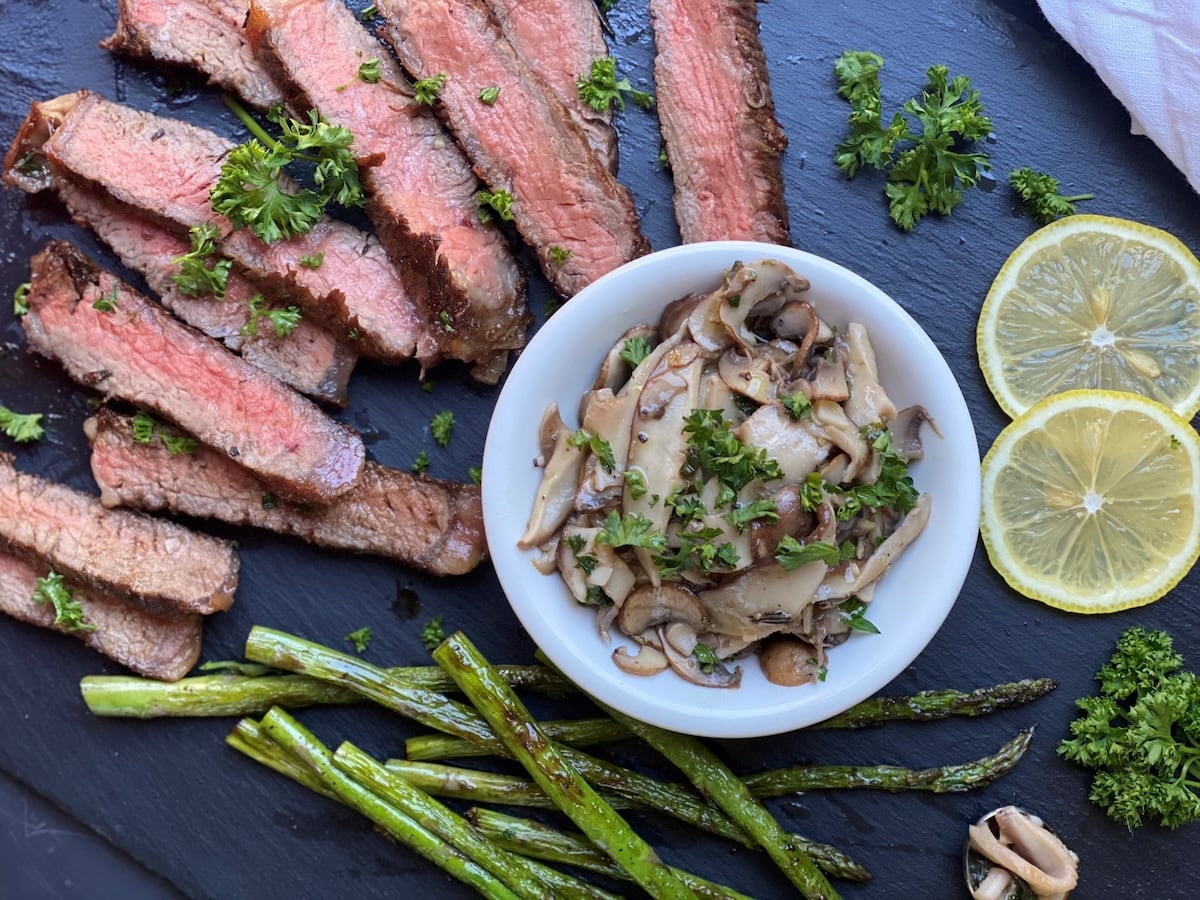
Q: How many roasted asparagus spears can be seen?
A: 10